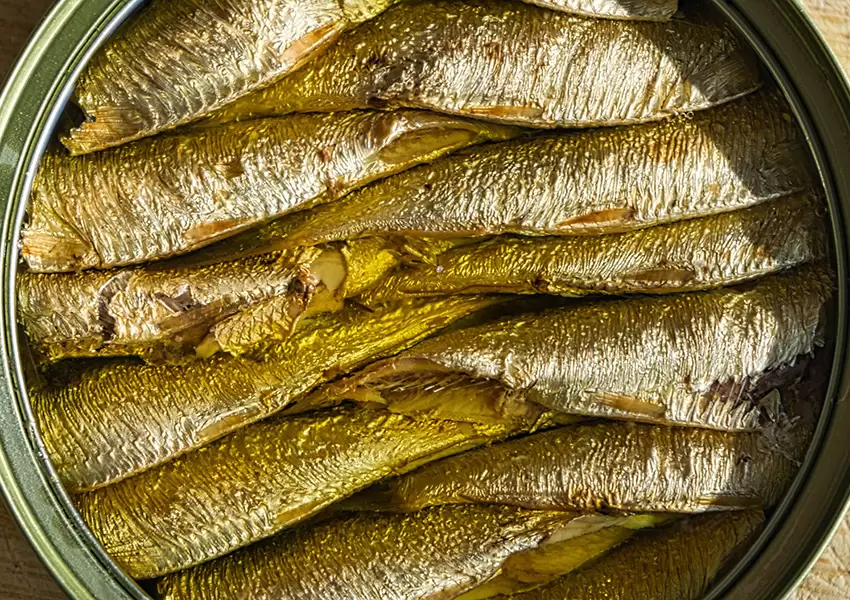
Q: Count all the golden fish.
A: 13